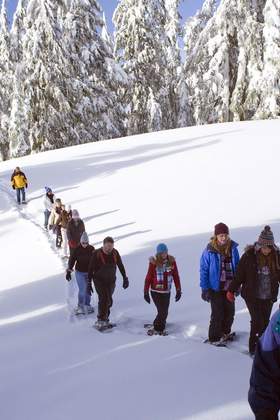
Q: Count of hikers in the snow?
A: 11